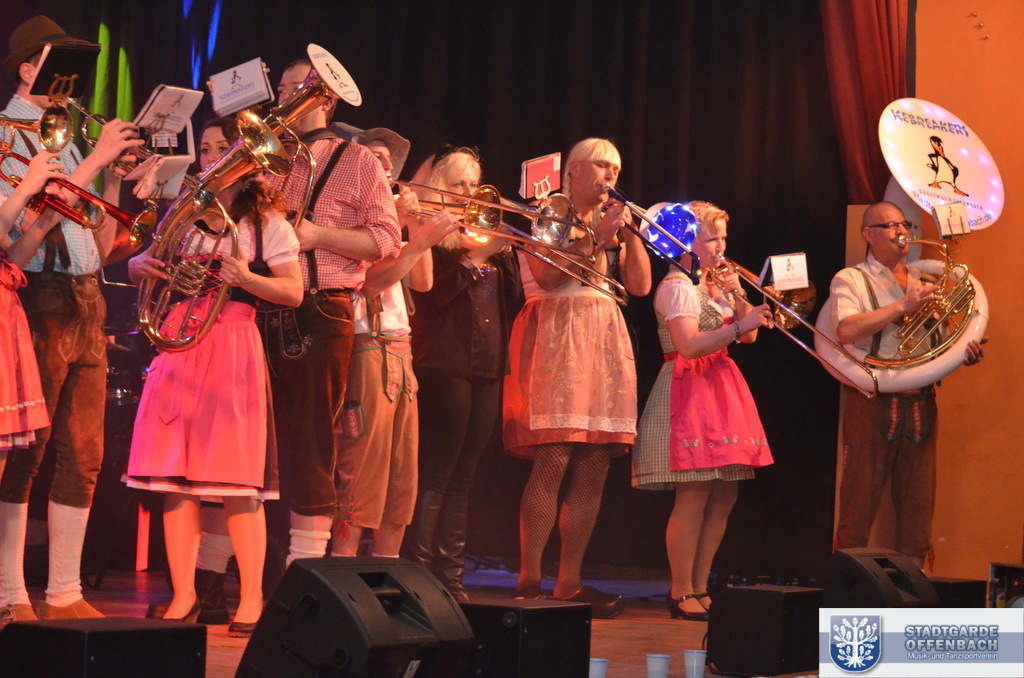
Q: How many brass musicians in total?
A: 9